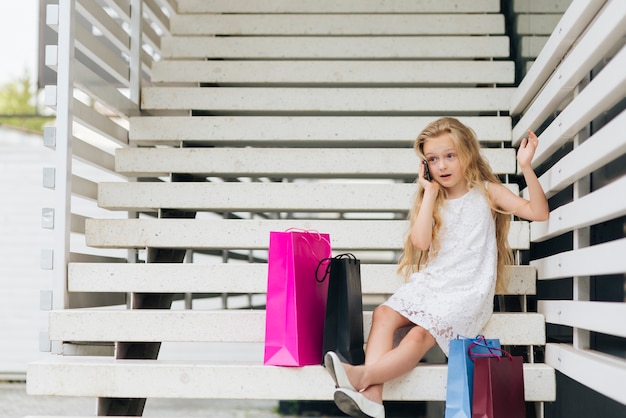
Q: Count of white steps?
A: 12